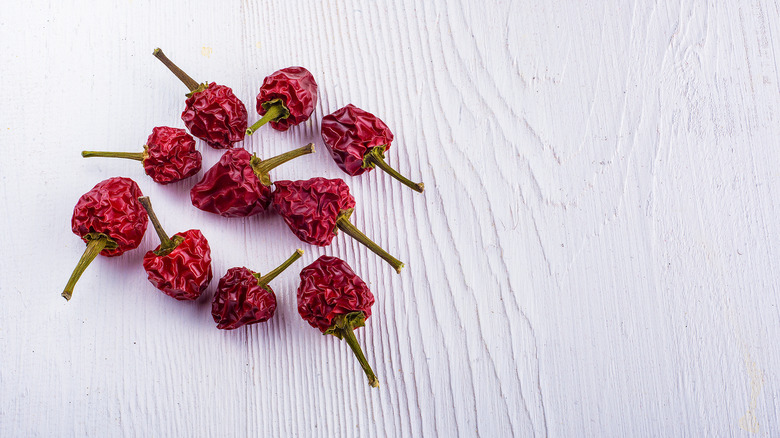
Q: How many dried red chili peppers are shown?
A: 10